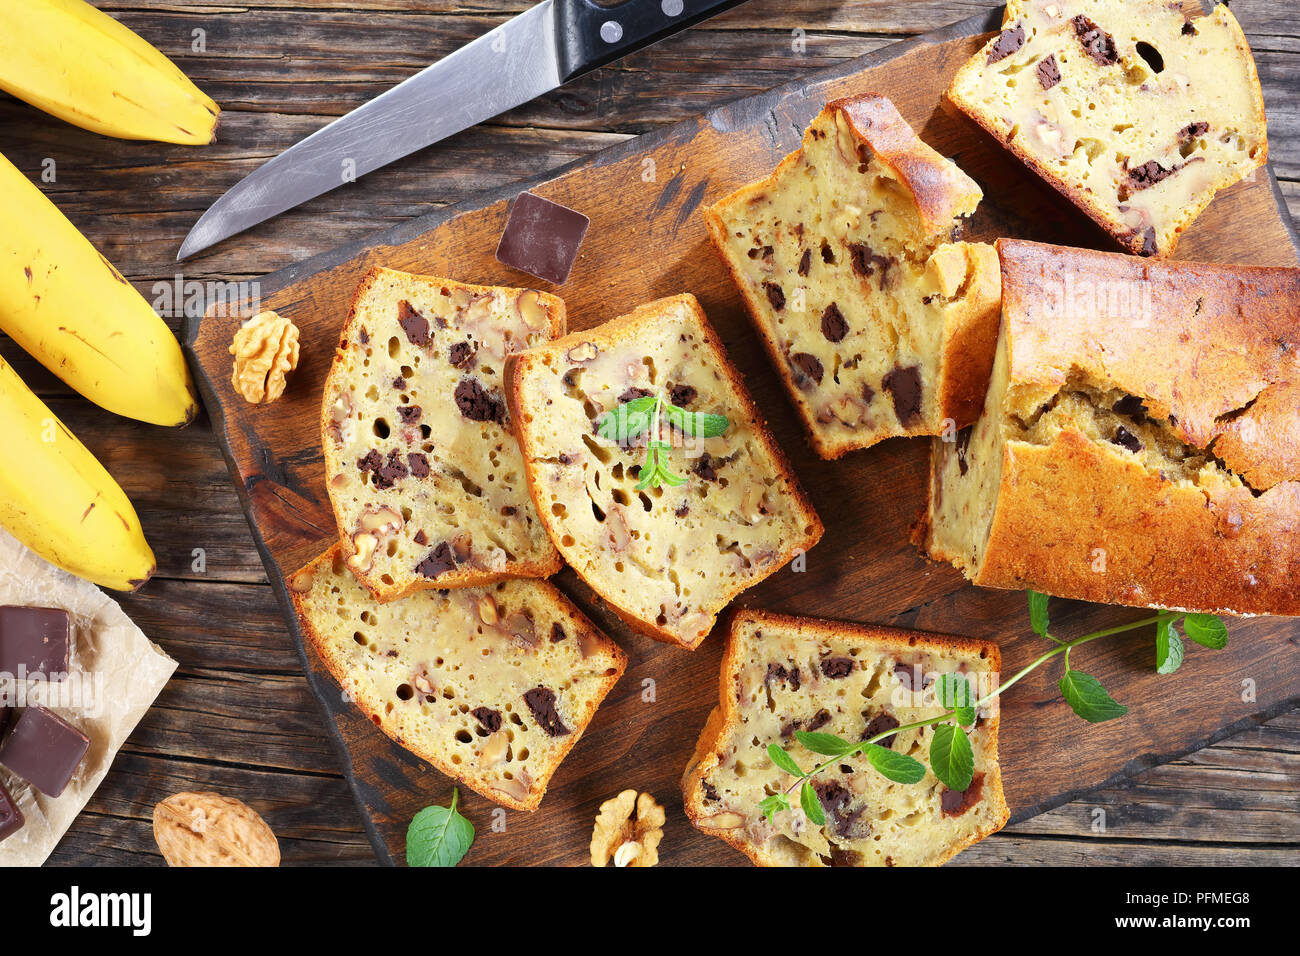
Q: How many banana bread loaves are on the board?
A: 1